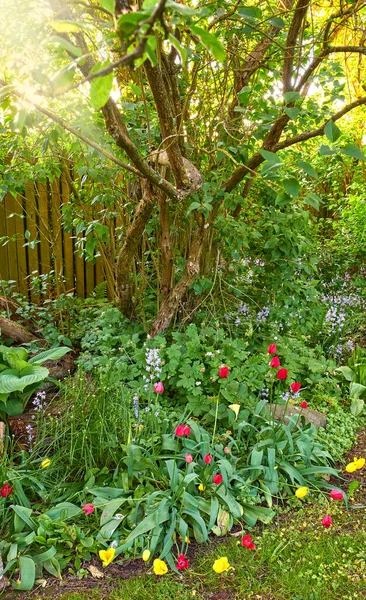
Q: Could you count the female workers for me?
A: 0